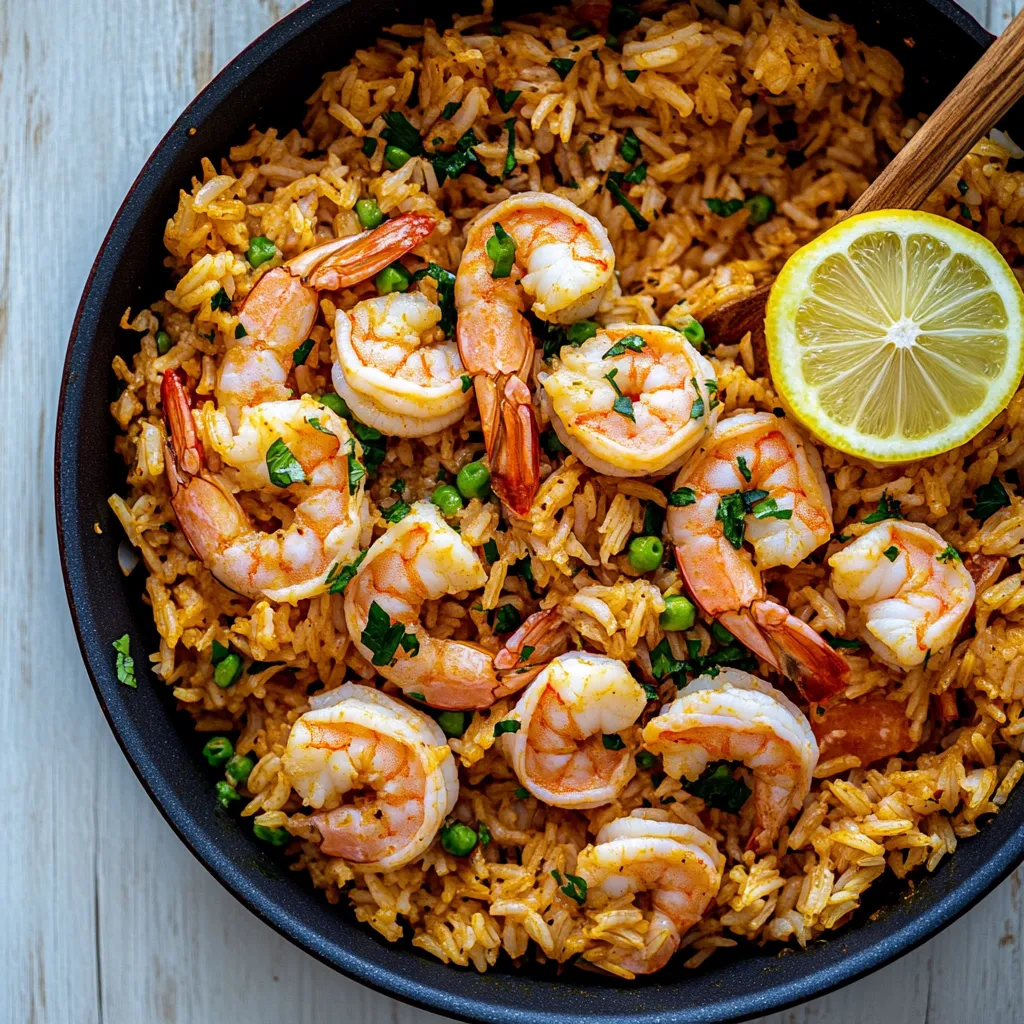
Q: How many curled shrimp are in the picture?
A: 12